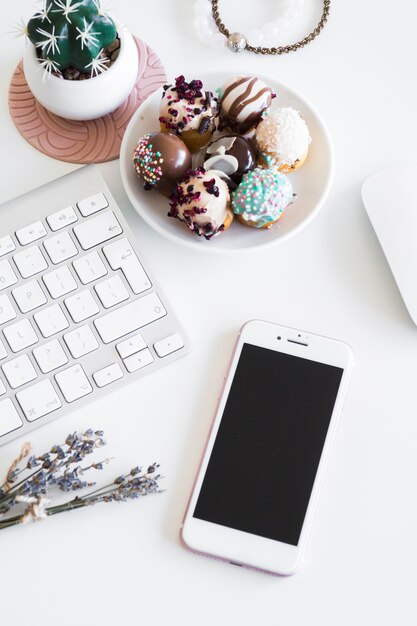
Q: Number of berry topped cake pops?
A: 2